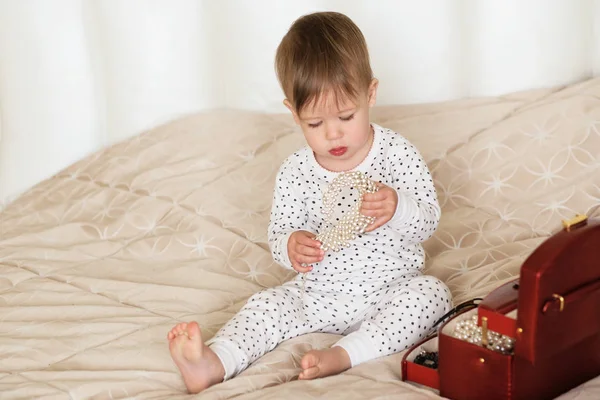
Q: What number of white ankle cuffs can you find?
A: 2